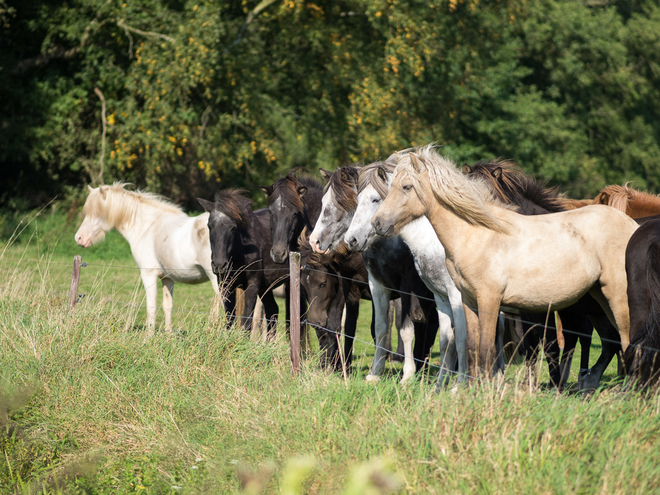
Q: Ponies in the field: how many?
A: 10